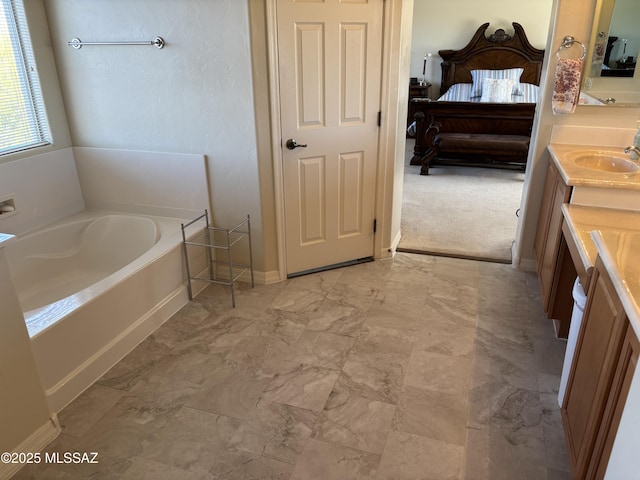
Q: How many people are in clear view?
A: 0